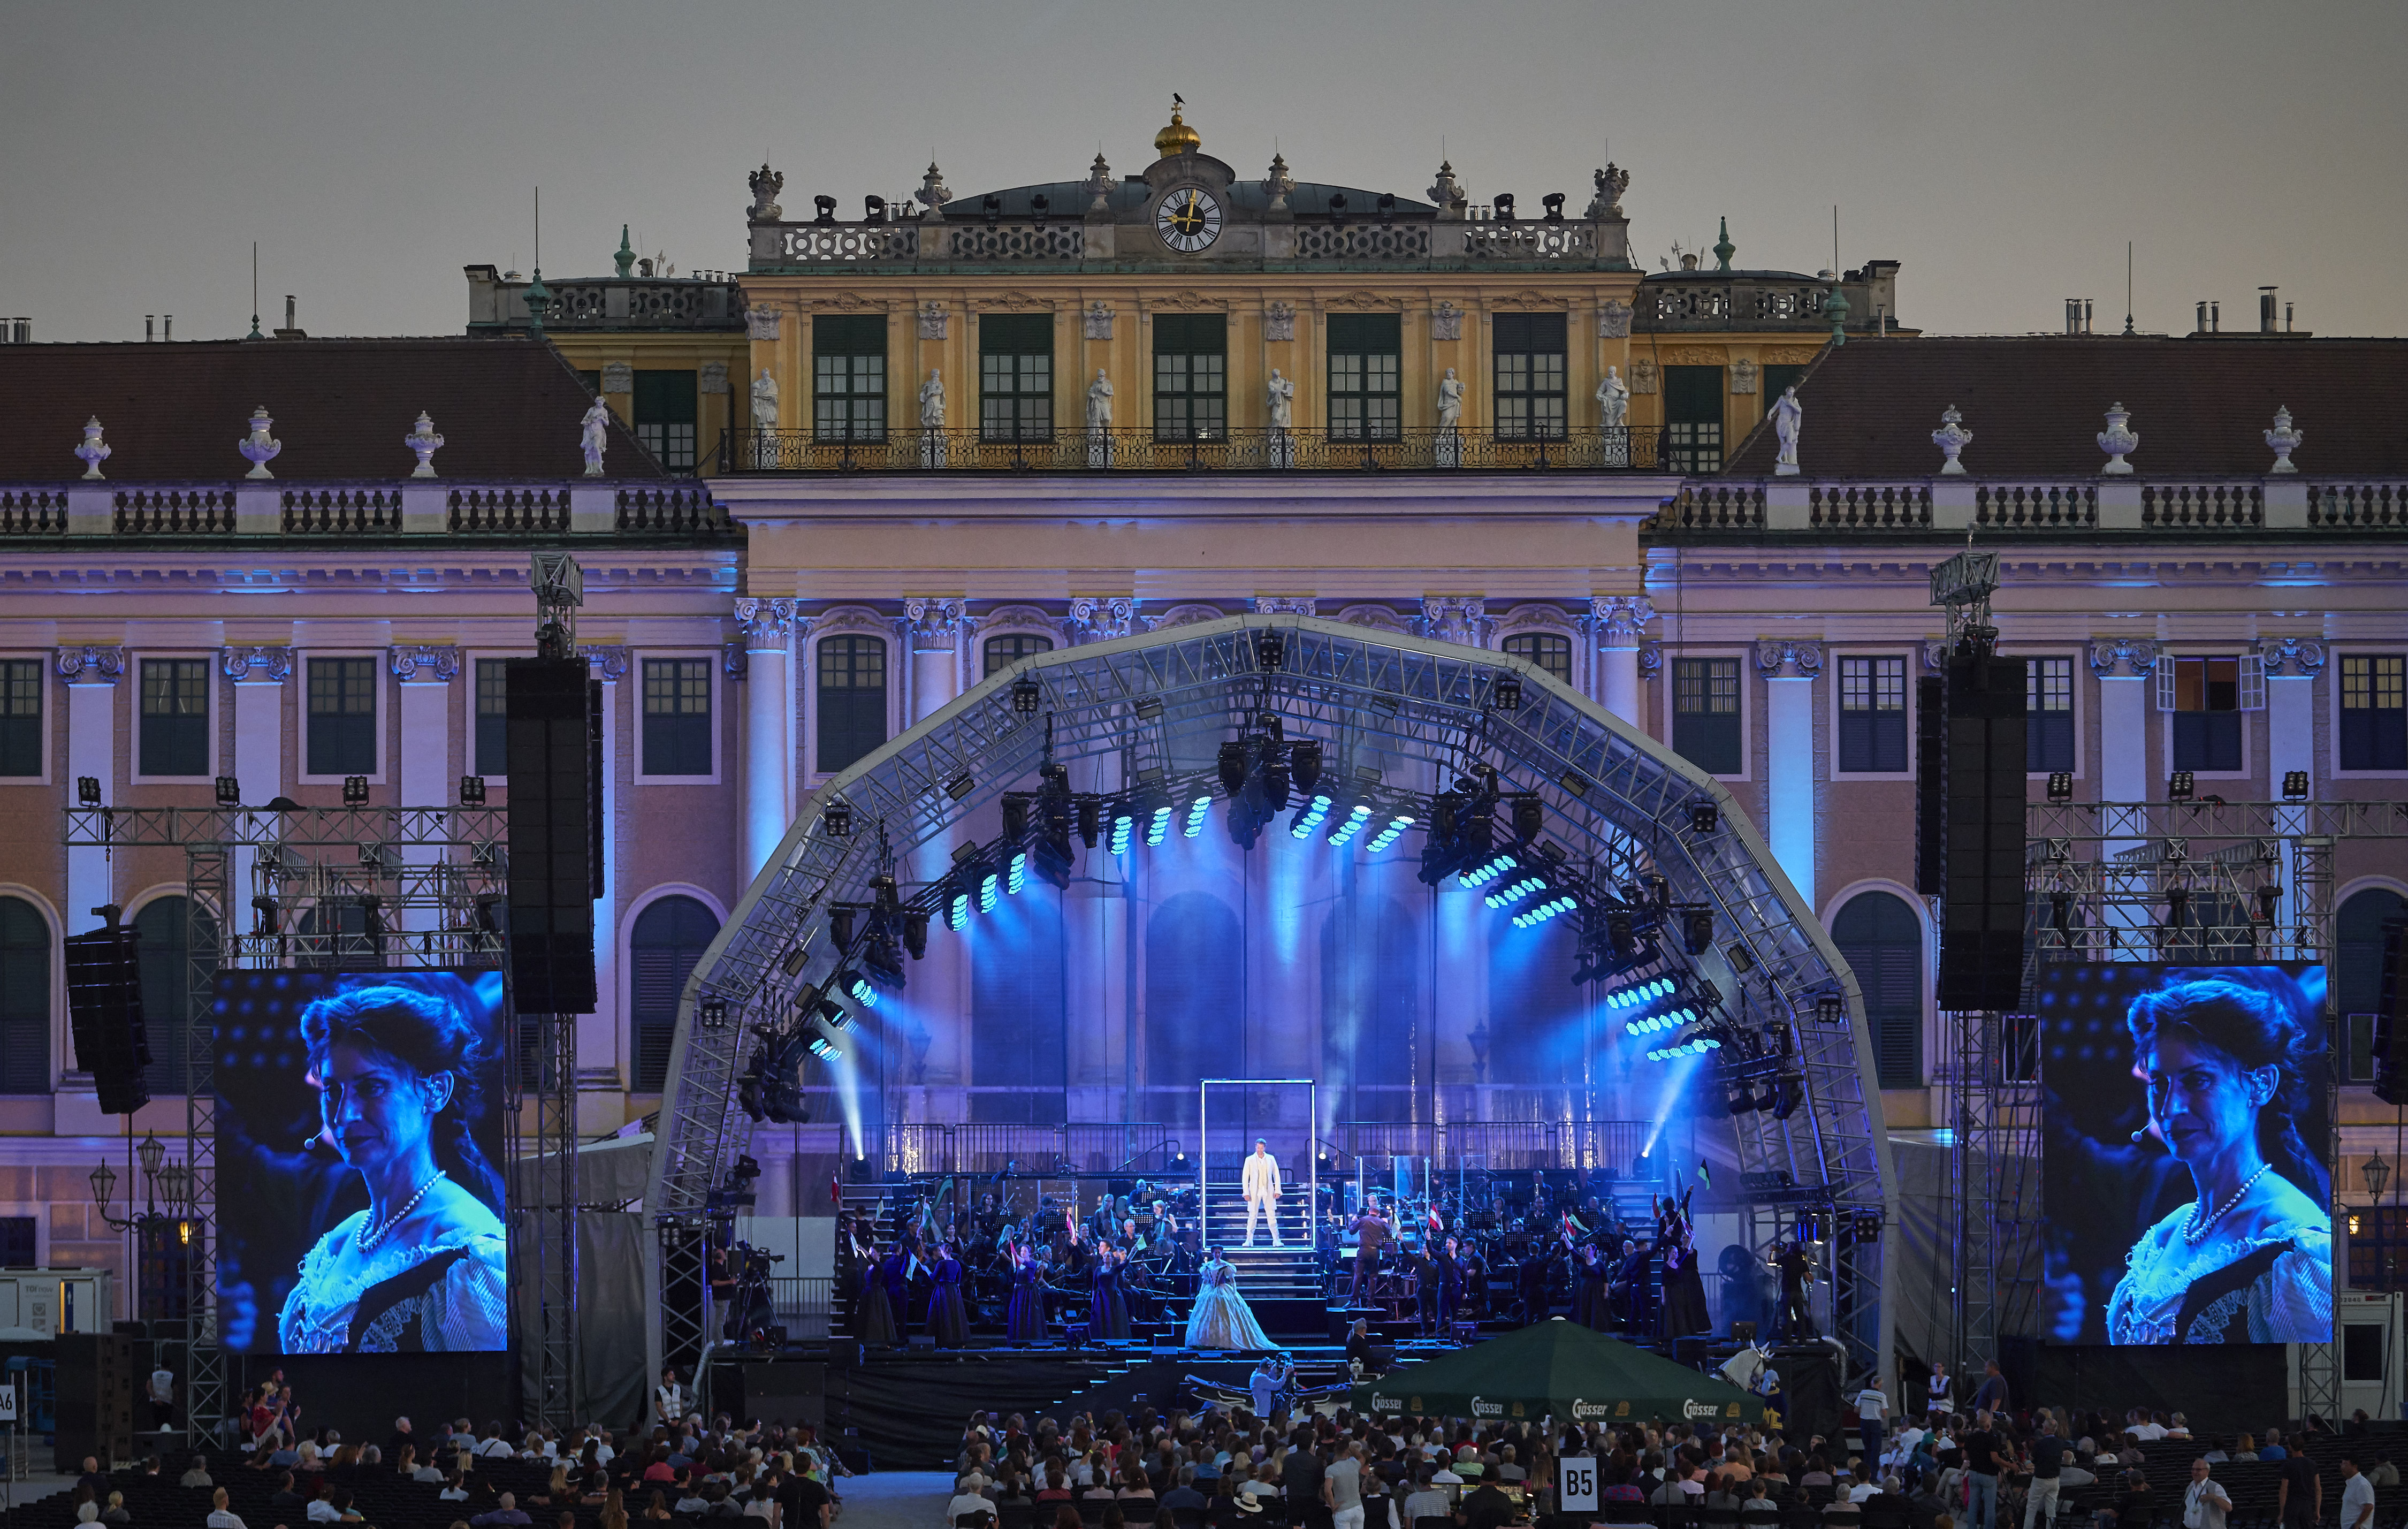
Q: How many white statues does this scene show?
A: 8